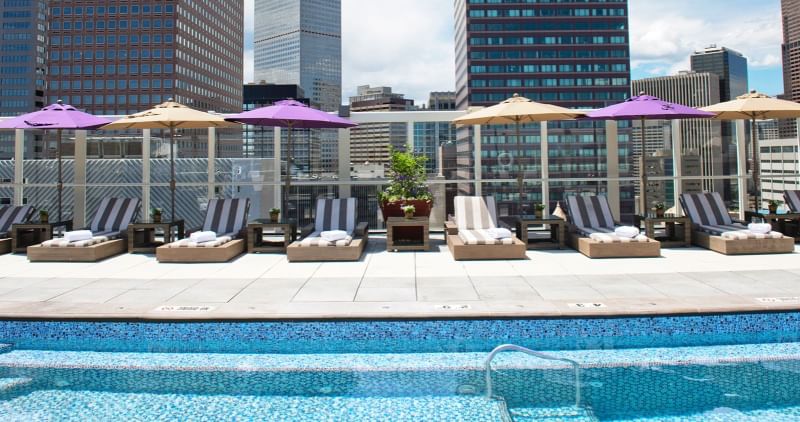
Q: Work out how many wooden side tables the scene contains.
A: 7